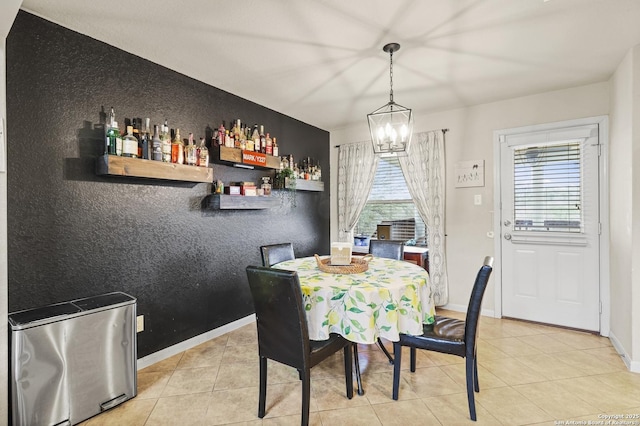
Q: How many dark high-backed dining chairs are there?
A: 4